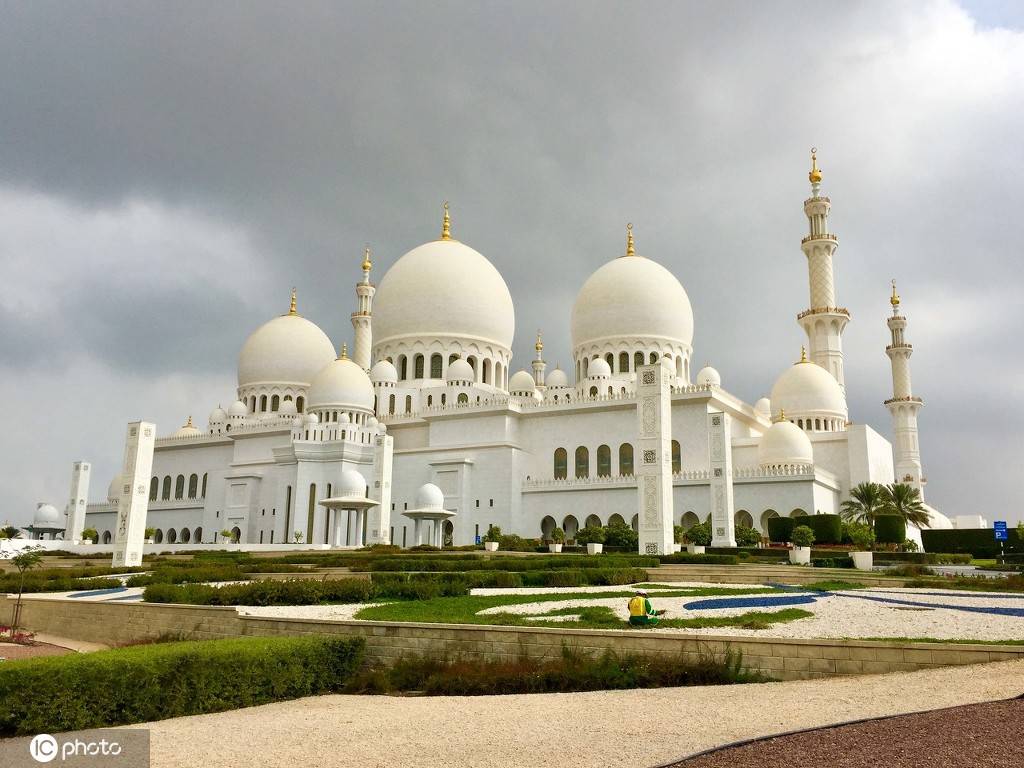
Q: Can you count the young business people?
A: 0